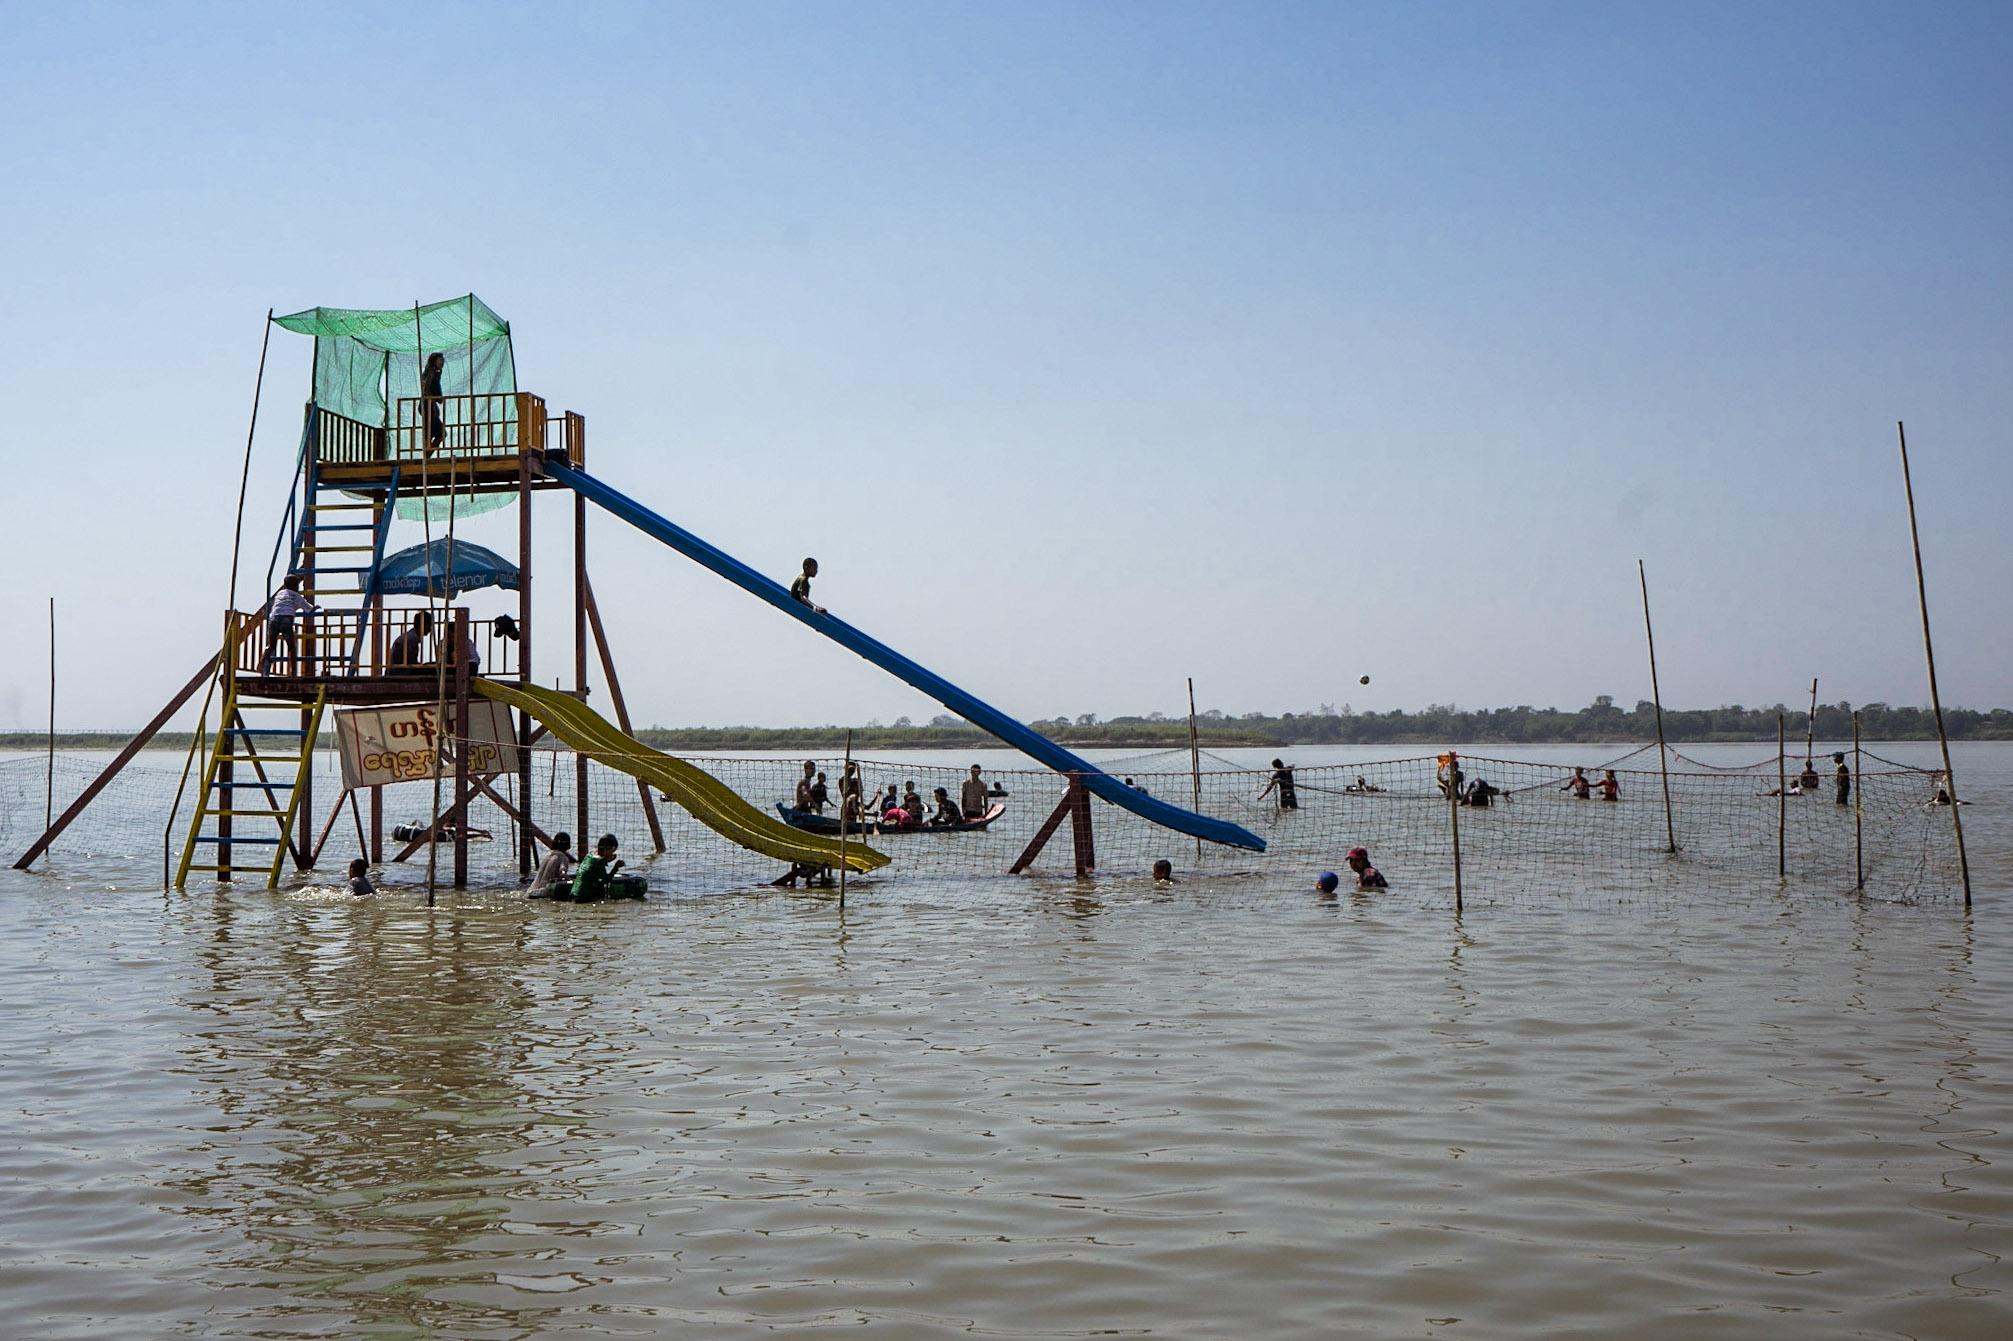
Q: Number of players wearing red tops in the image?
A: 2